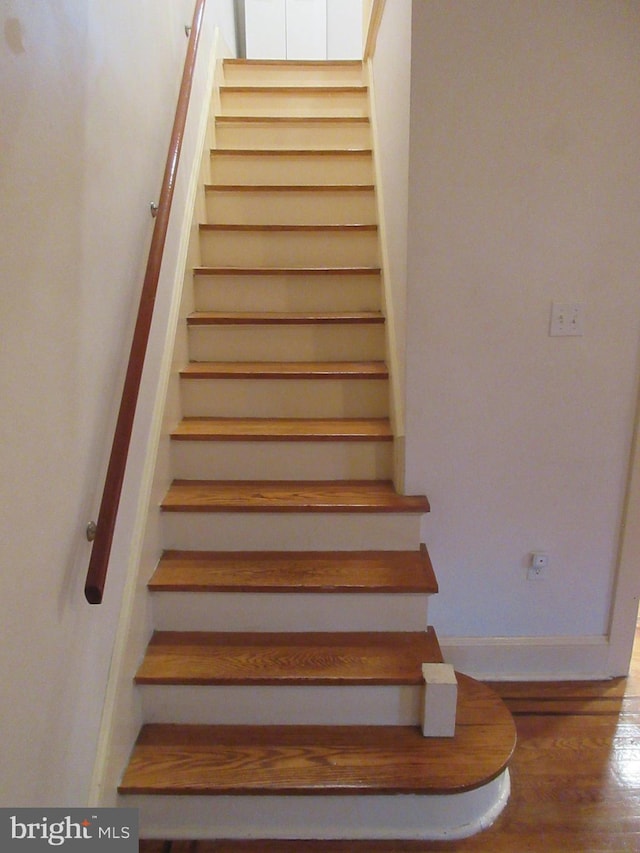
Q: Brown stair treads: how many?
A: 14